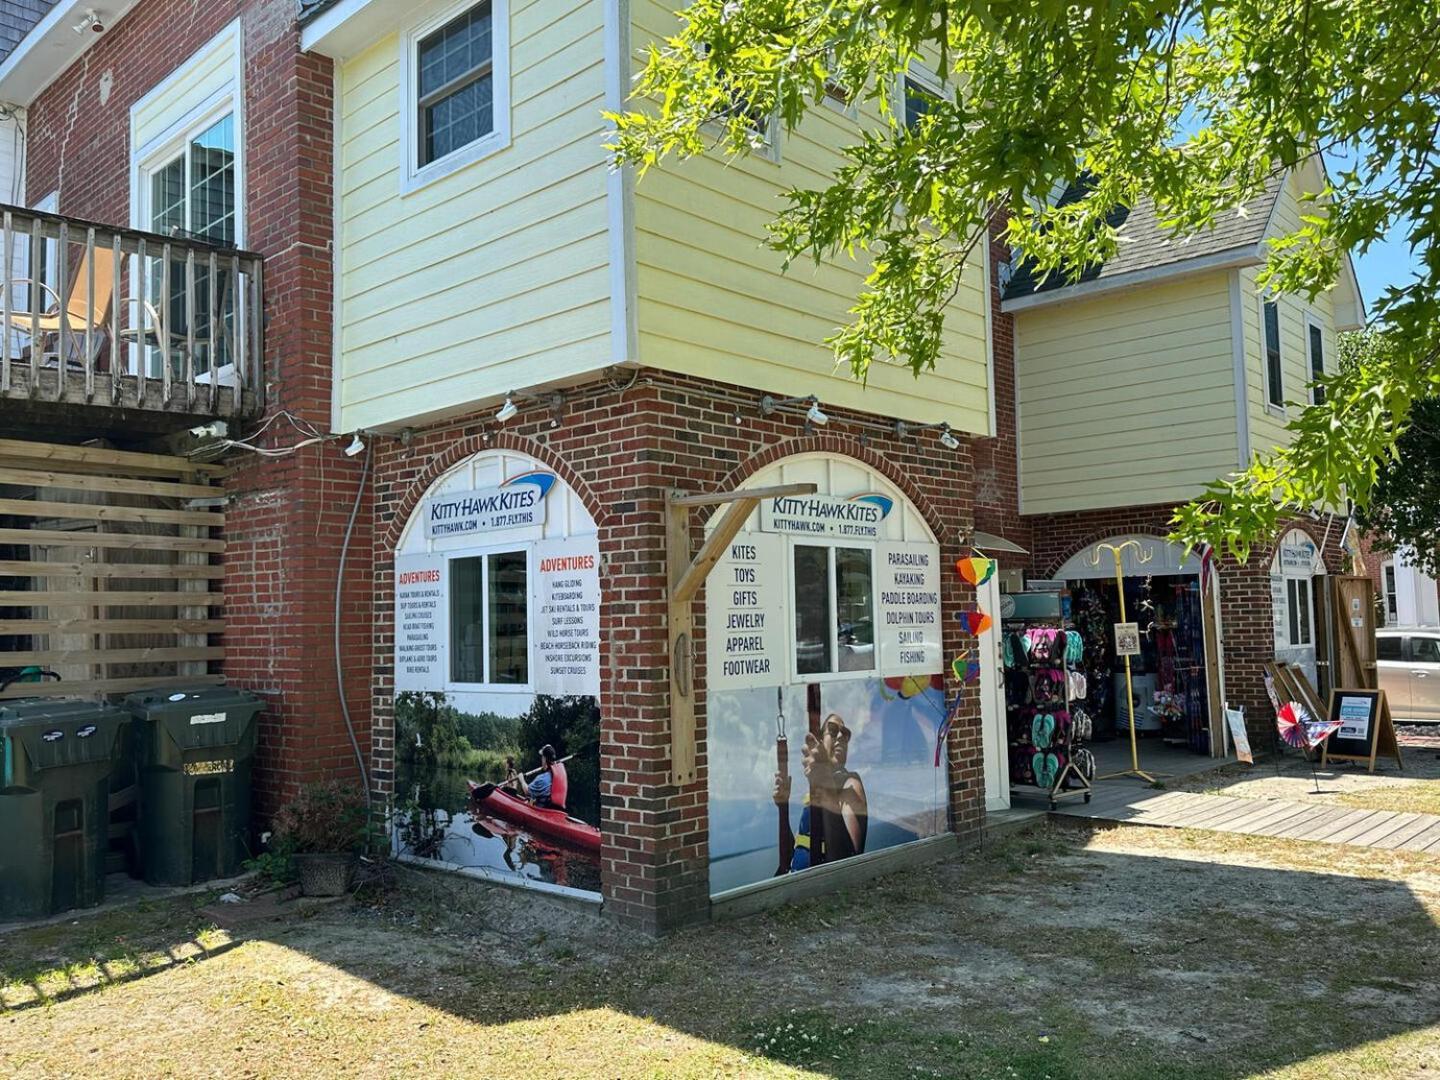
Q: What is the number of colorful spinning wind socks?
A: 3